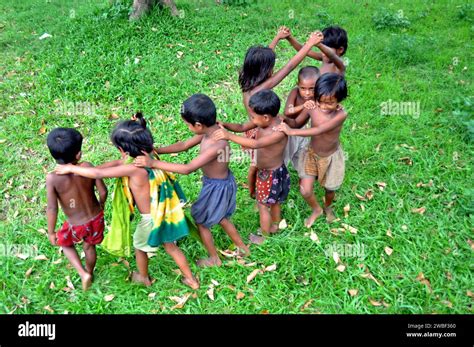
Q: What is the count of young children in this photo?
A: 8